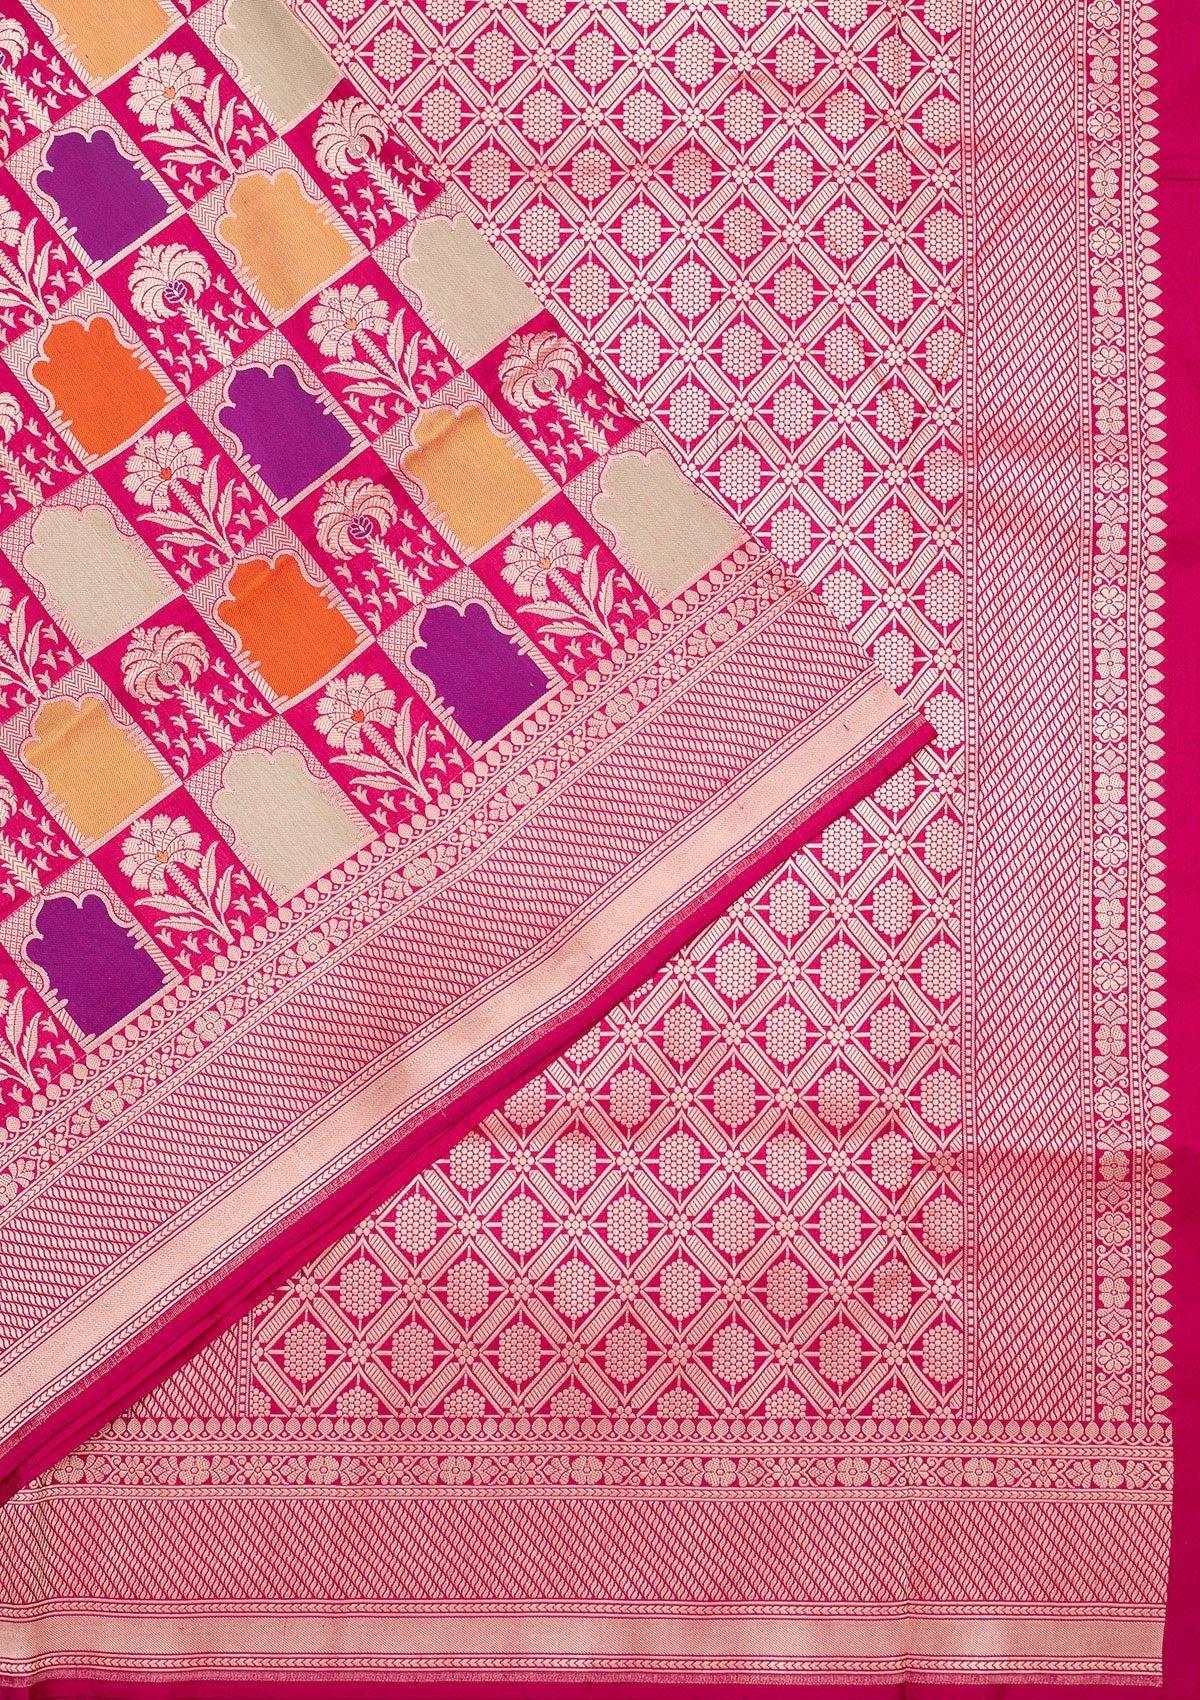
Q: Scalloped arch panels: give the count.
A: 15